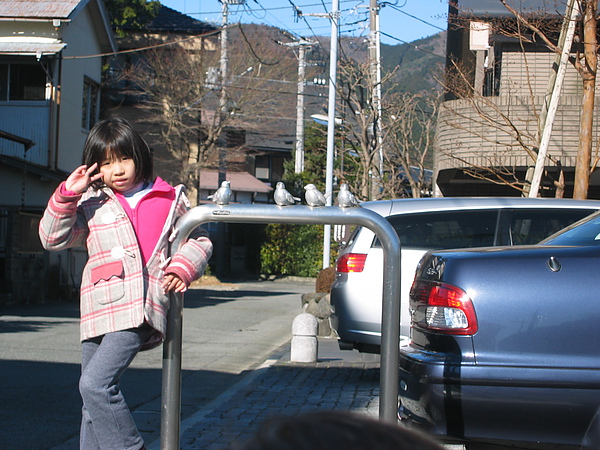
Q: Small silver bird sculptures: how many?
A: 4